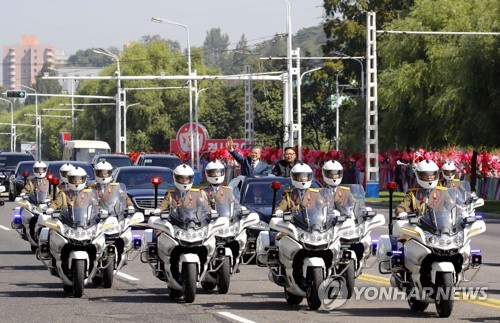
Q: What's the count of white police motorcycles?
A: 10